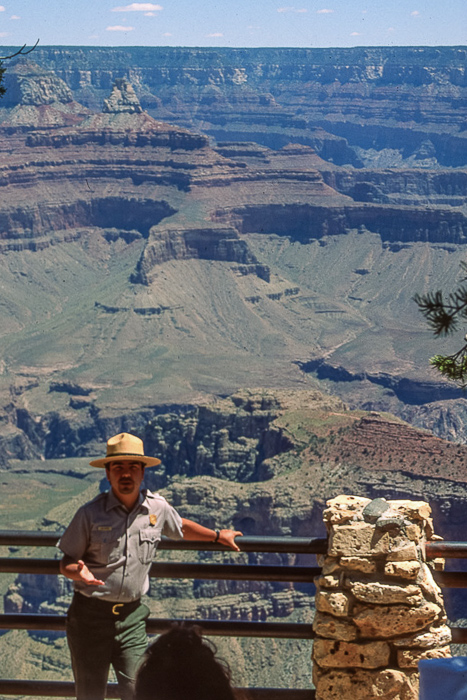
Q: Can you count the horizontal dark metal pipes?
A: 4